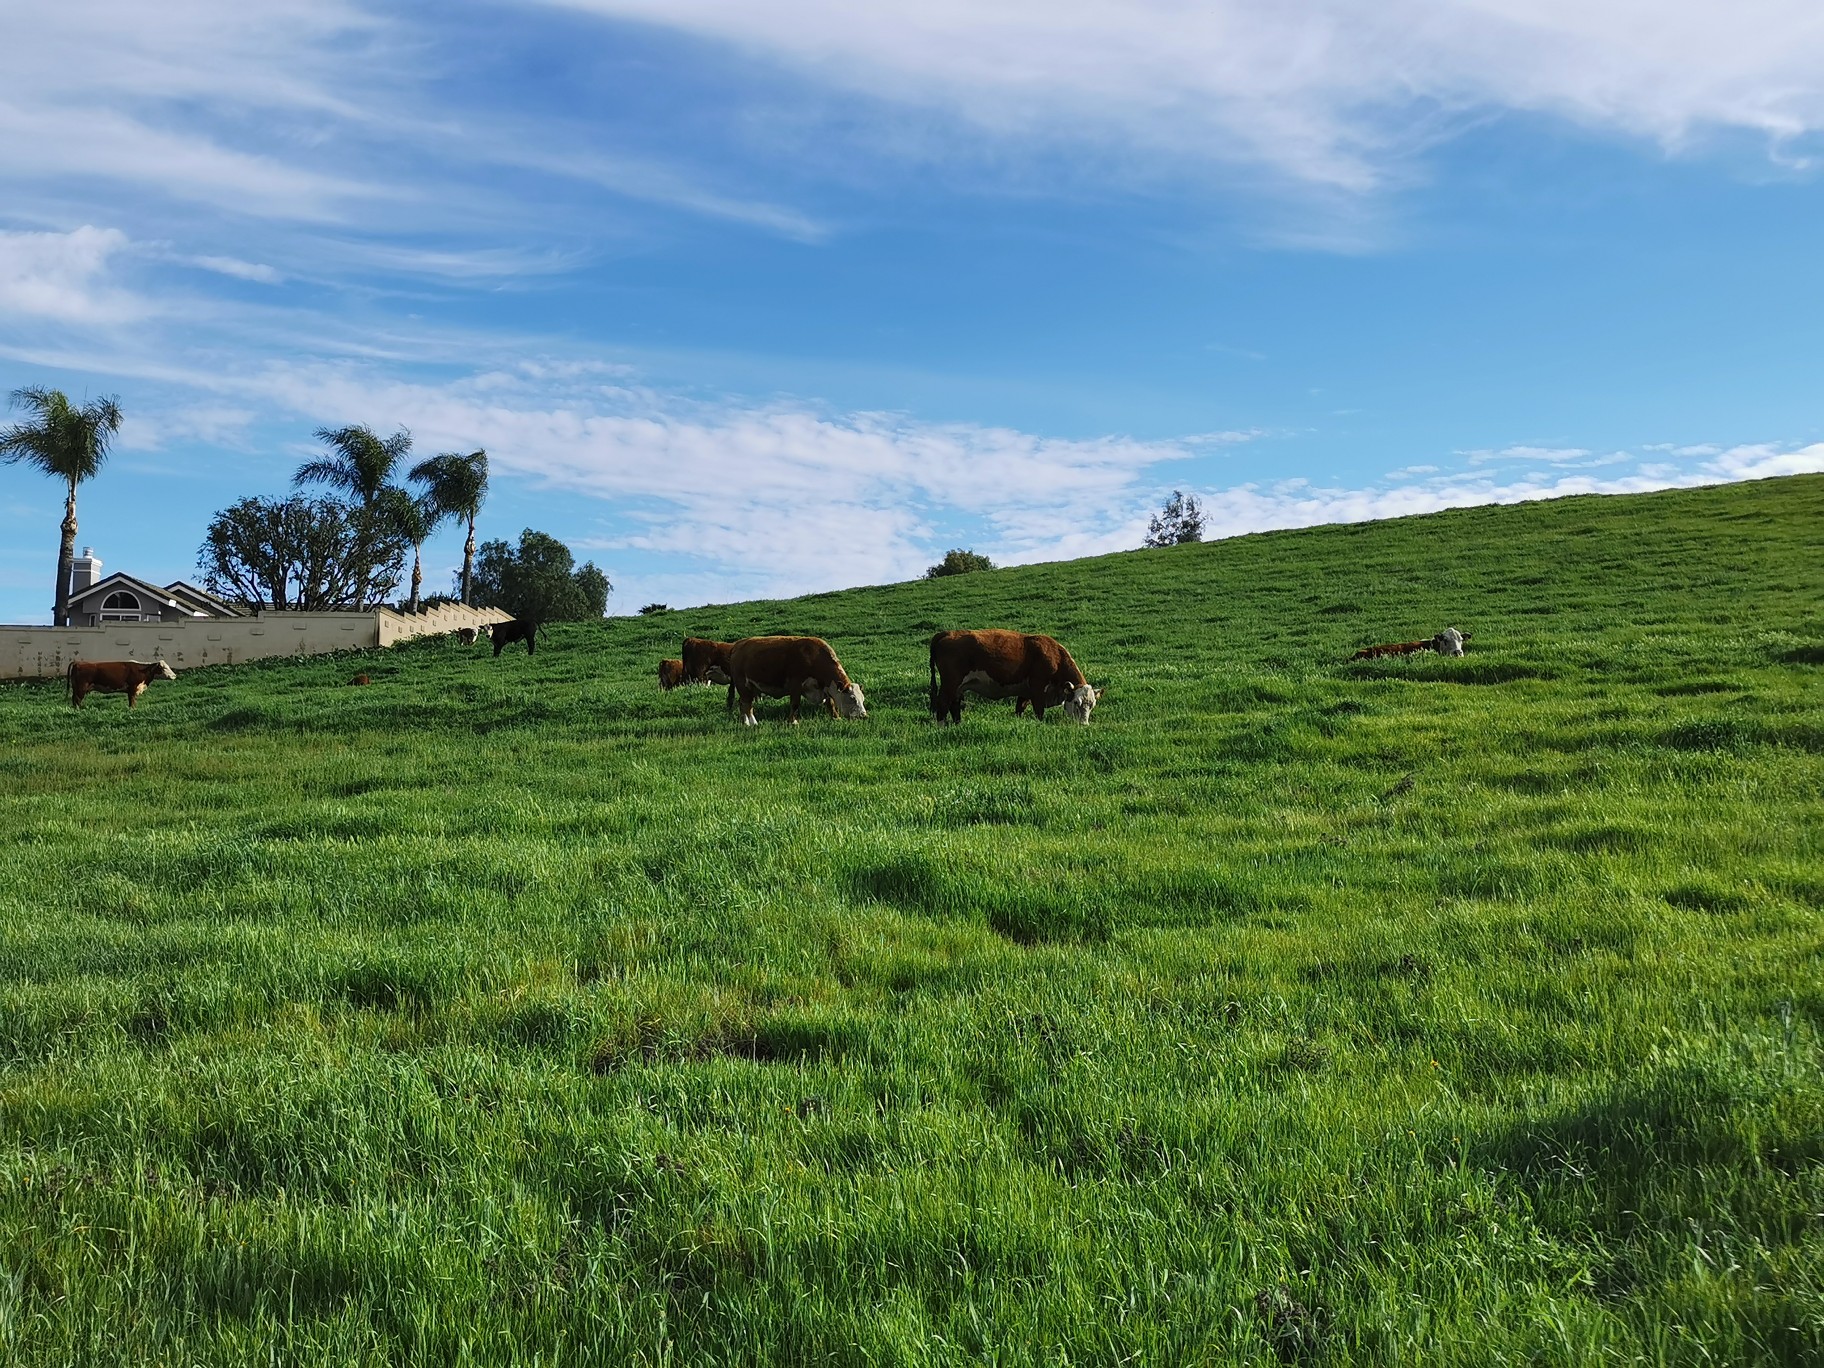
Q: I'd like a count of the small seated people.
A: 0